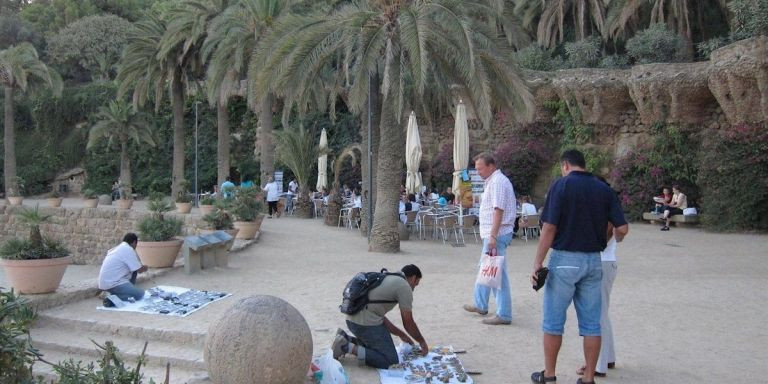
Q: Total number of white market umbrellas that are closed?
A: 3